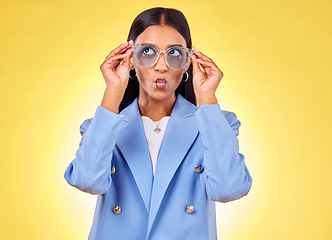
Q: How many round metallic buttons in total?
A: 4